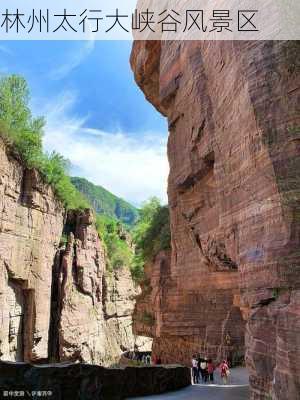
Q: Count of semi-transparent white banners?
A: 1